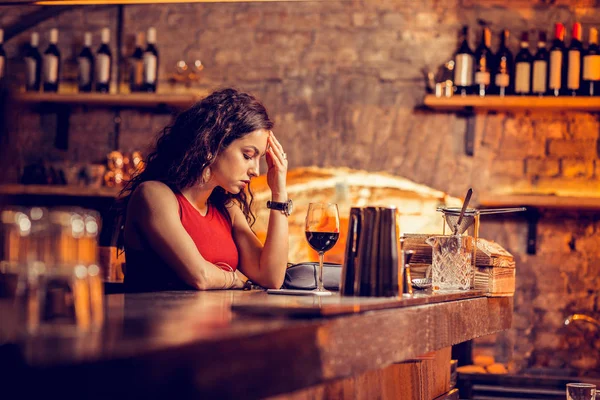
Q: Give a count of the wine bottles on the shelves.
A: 15